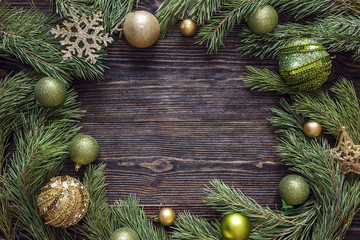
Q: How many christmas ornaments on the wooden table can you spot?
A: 14